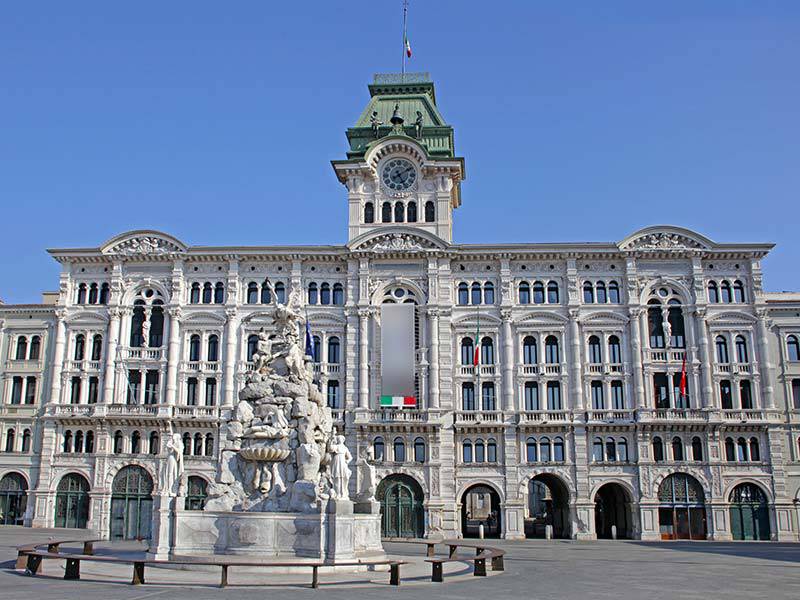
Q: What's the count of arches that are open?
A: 3